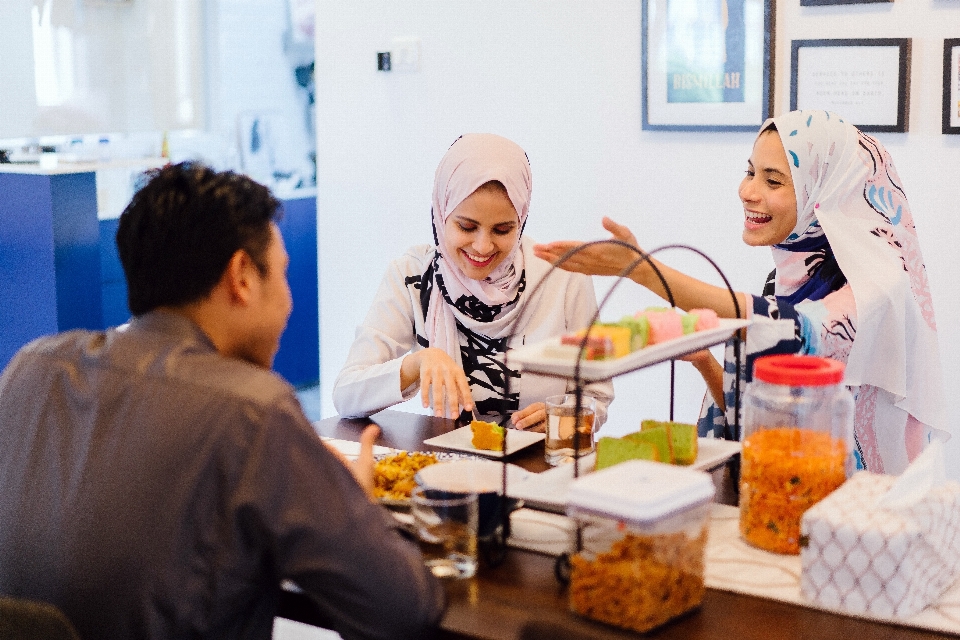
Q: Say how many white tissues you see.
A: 1